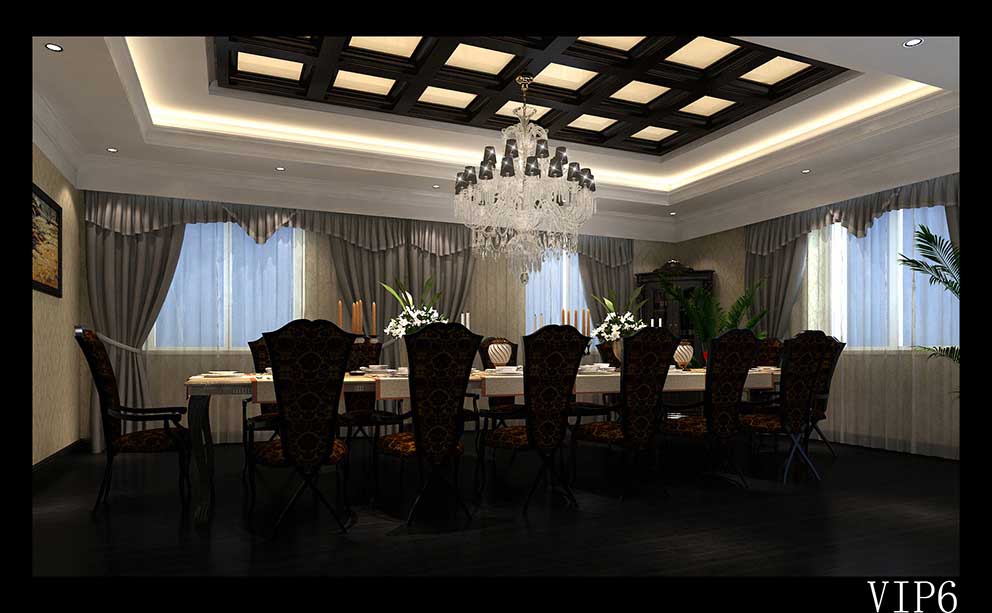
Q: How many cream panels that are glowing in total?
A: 14